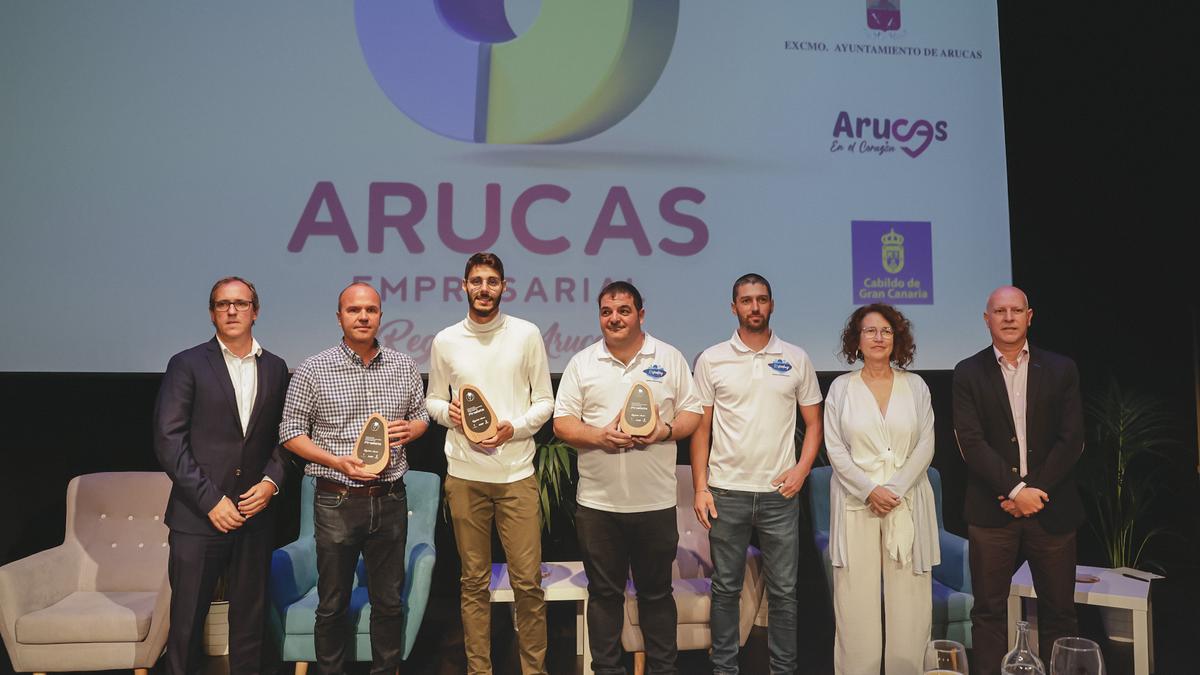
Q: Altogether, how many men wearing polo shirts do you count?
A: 2